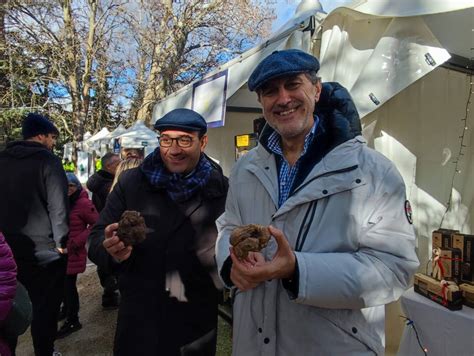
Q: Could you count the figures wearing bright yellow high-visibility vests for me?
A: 2